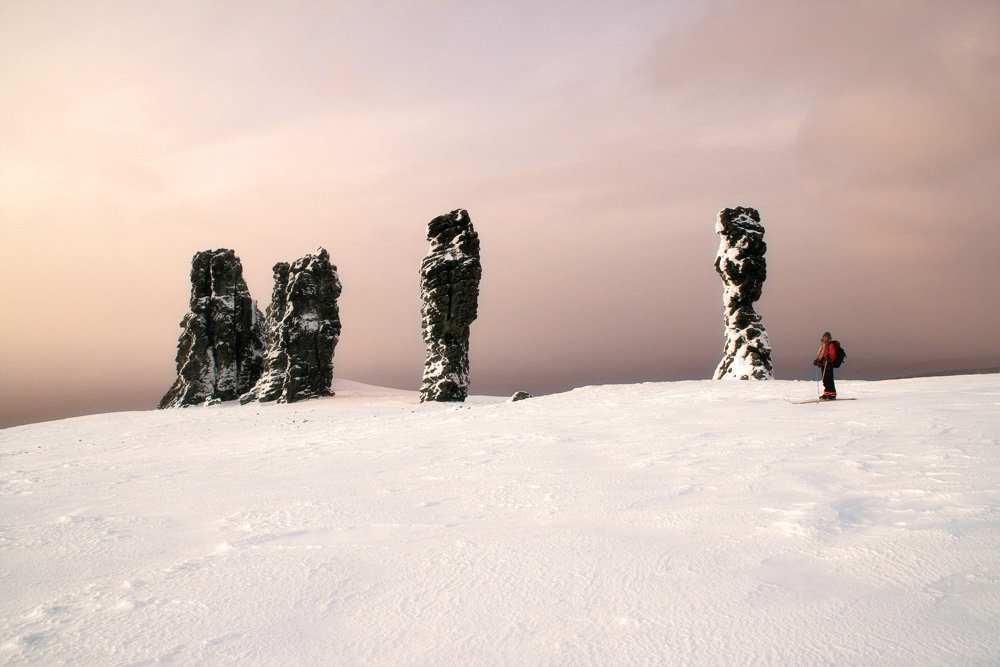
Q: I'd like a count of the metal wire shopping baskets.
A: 0